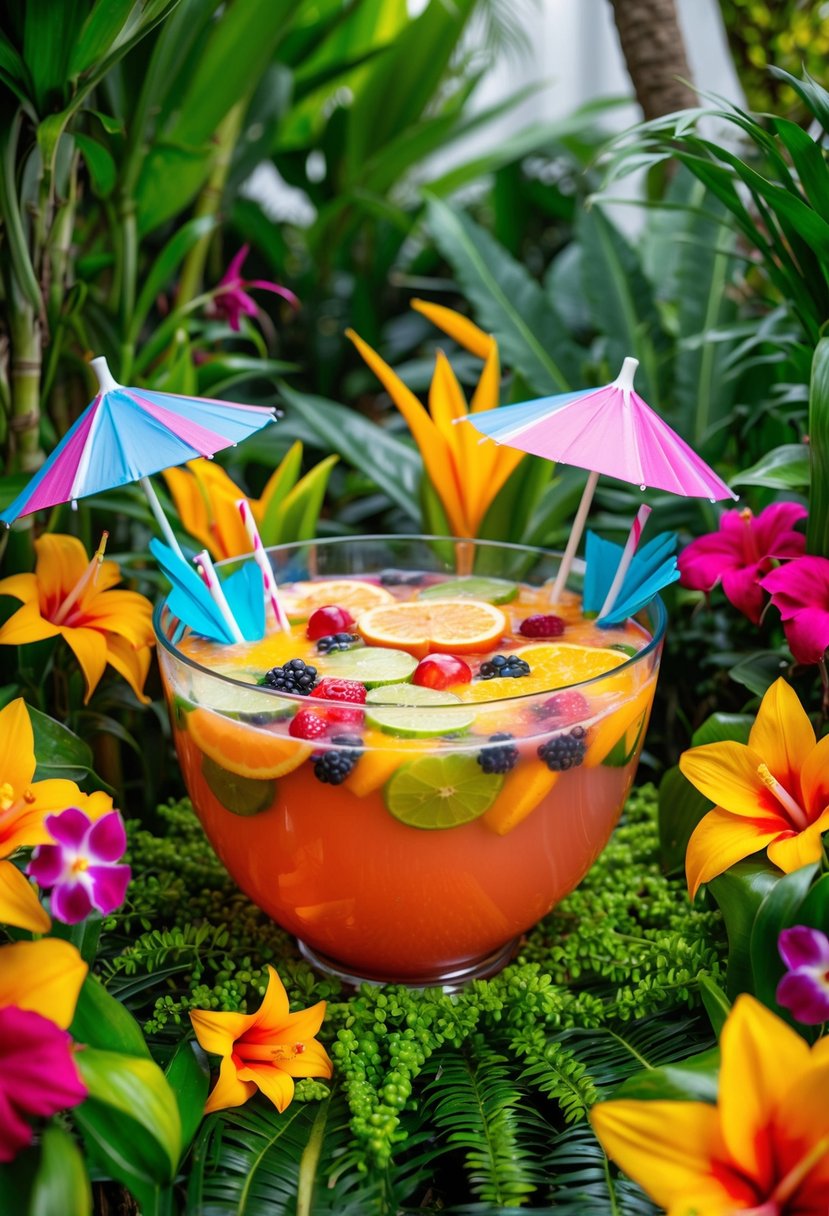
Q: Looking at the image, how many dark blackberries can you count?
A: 6